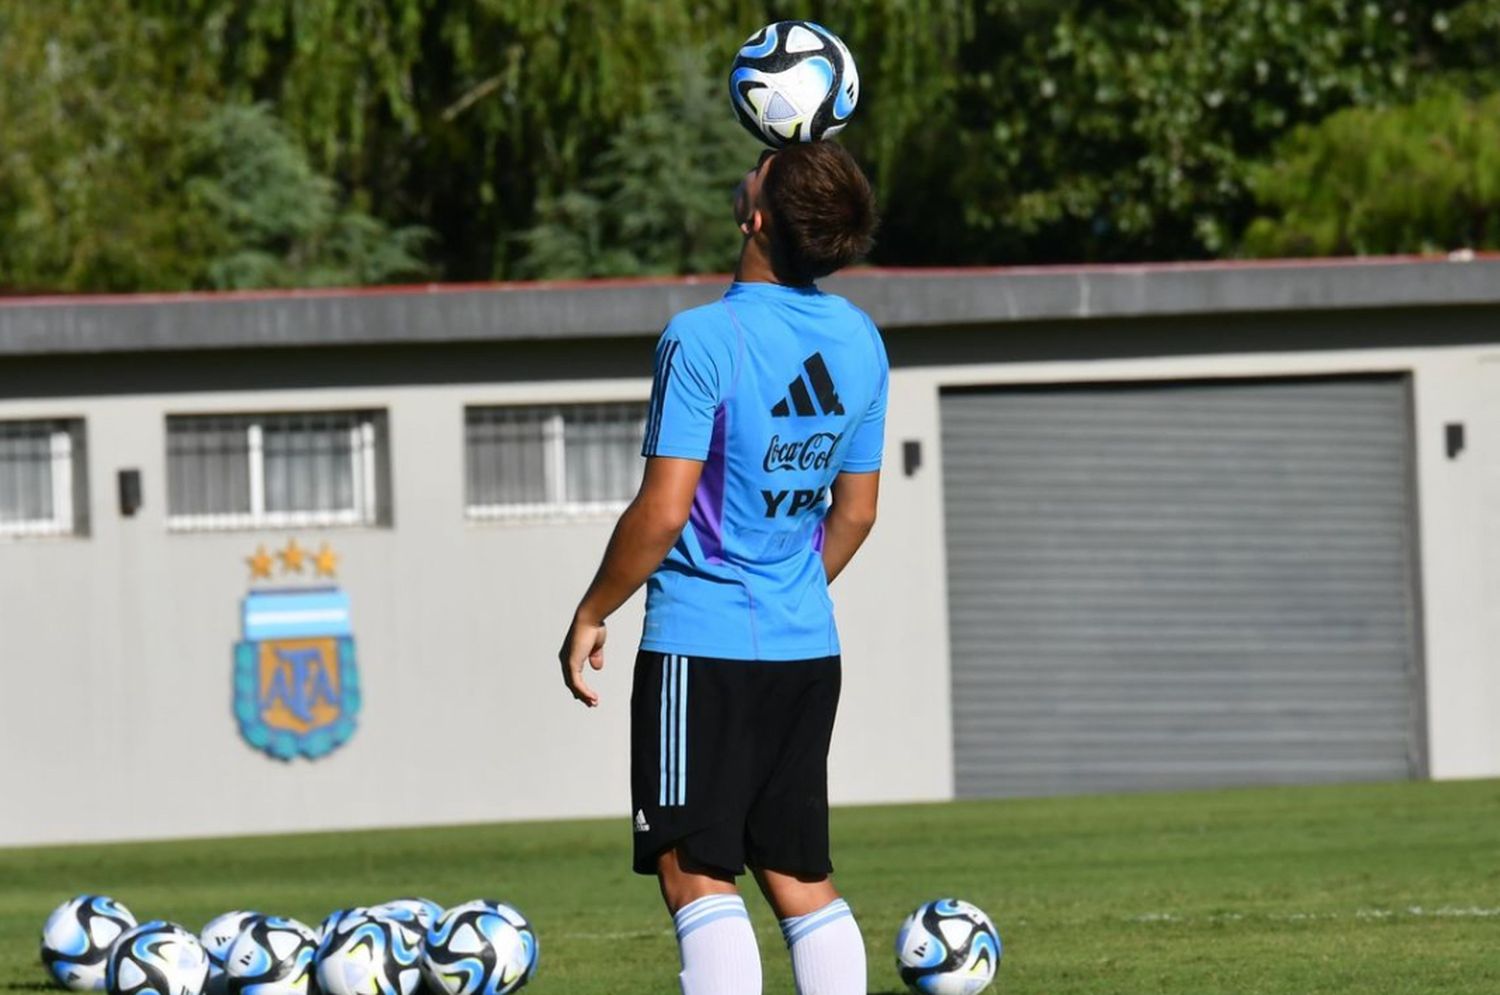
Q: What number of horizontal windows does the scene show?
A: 3